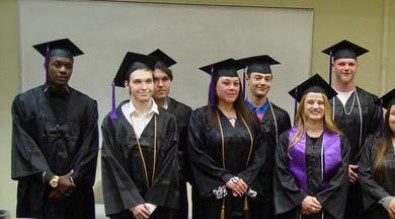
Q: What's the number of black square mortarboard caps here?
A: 8